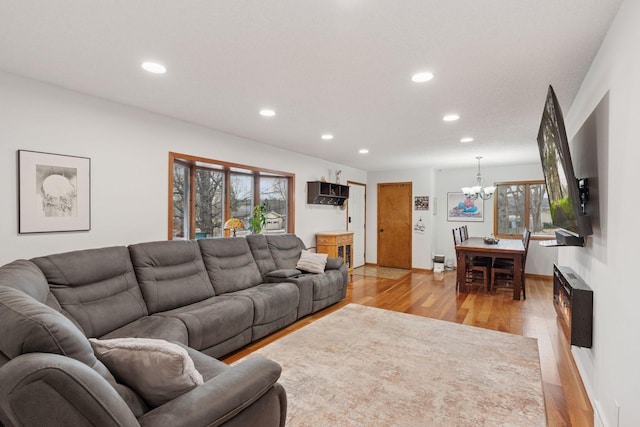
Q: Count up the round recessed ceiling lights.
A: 7